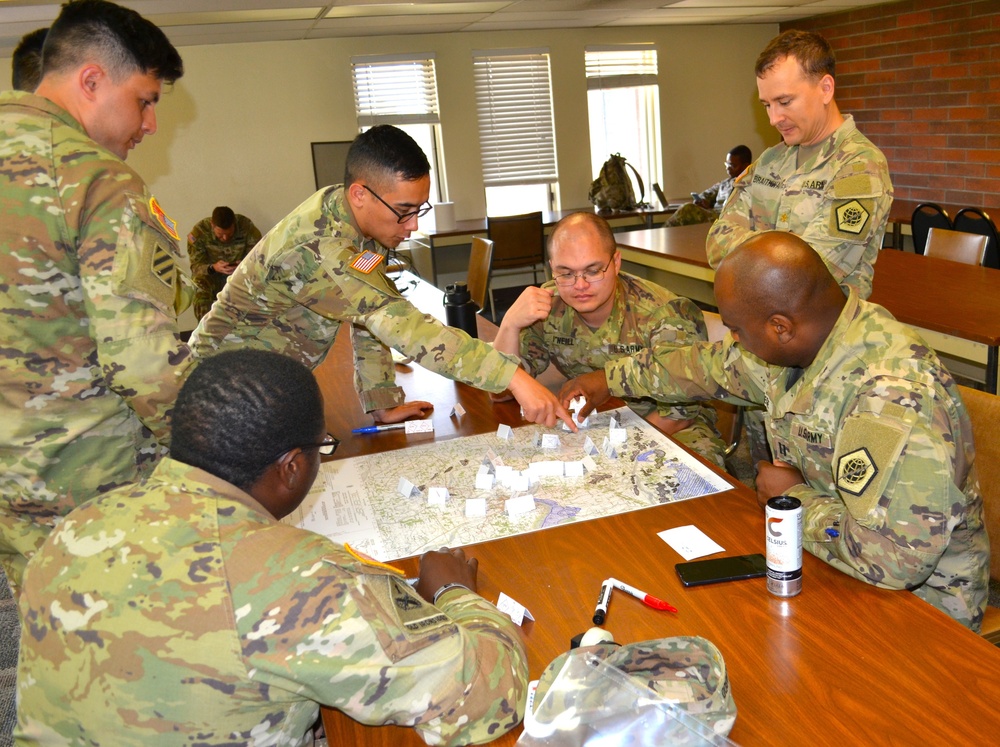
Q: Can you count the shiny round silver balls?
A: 0